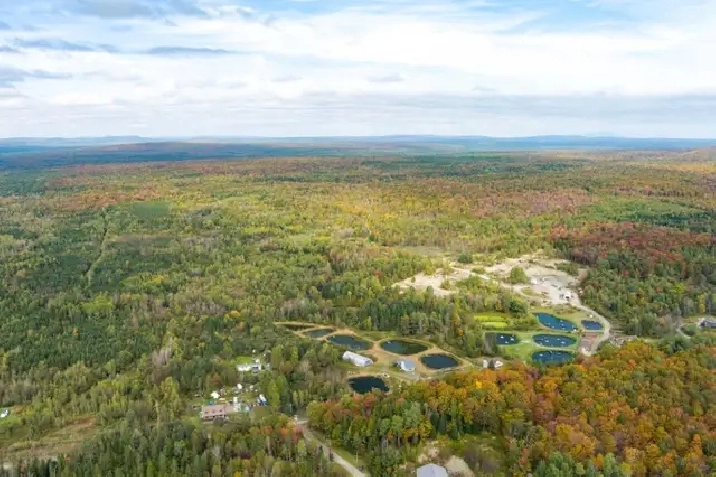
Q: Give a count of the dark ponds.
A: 11